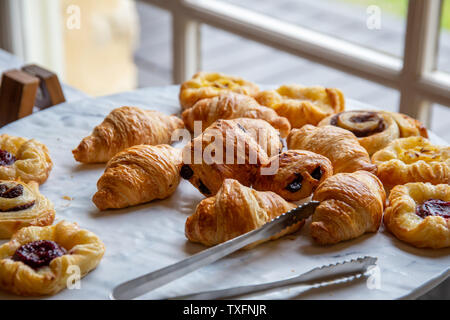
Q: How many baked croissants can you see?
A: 6